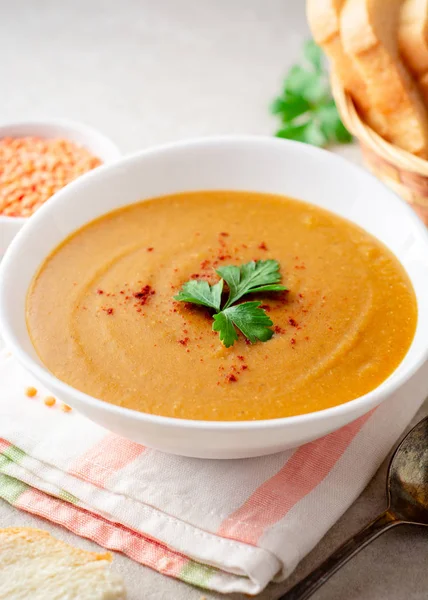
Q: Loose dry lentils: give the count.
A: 3